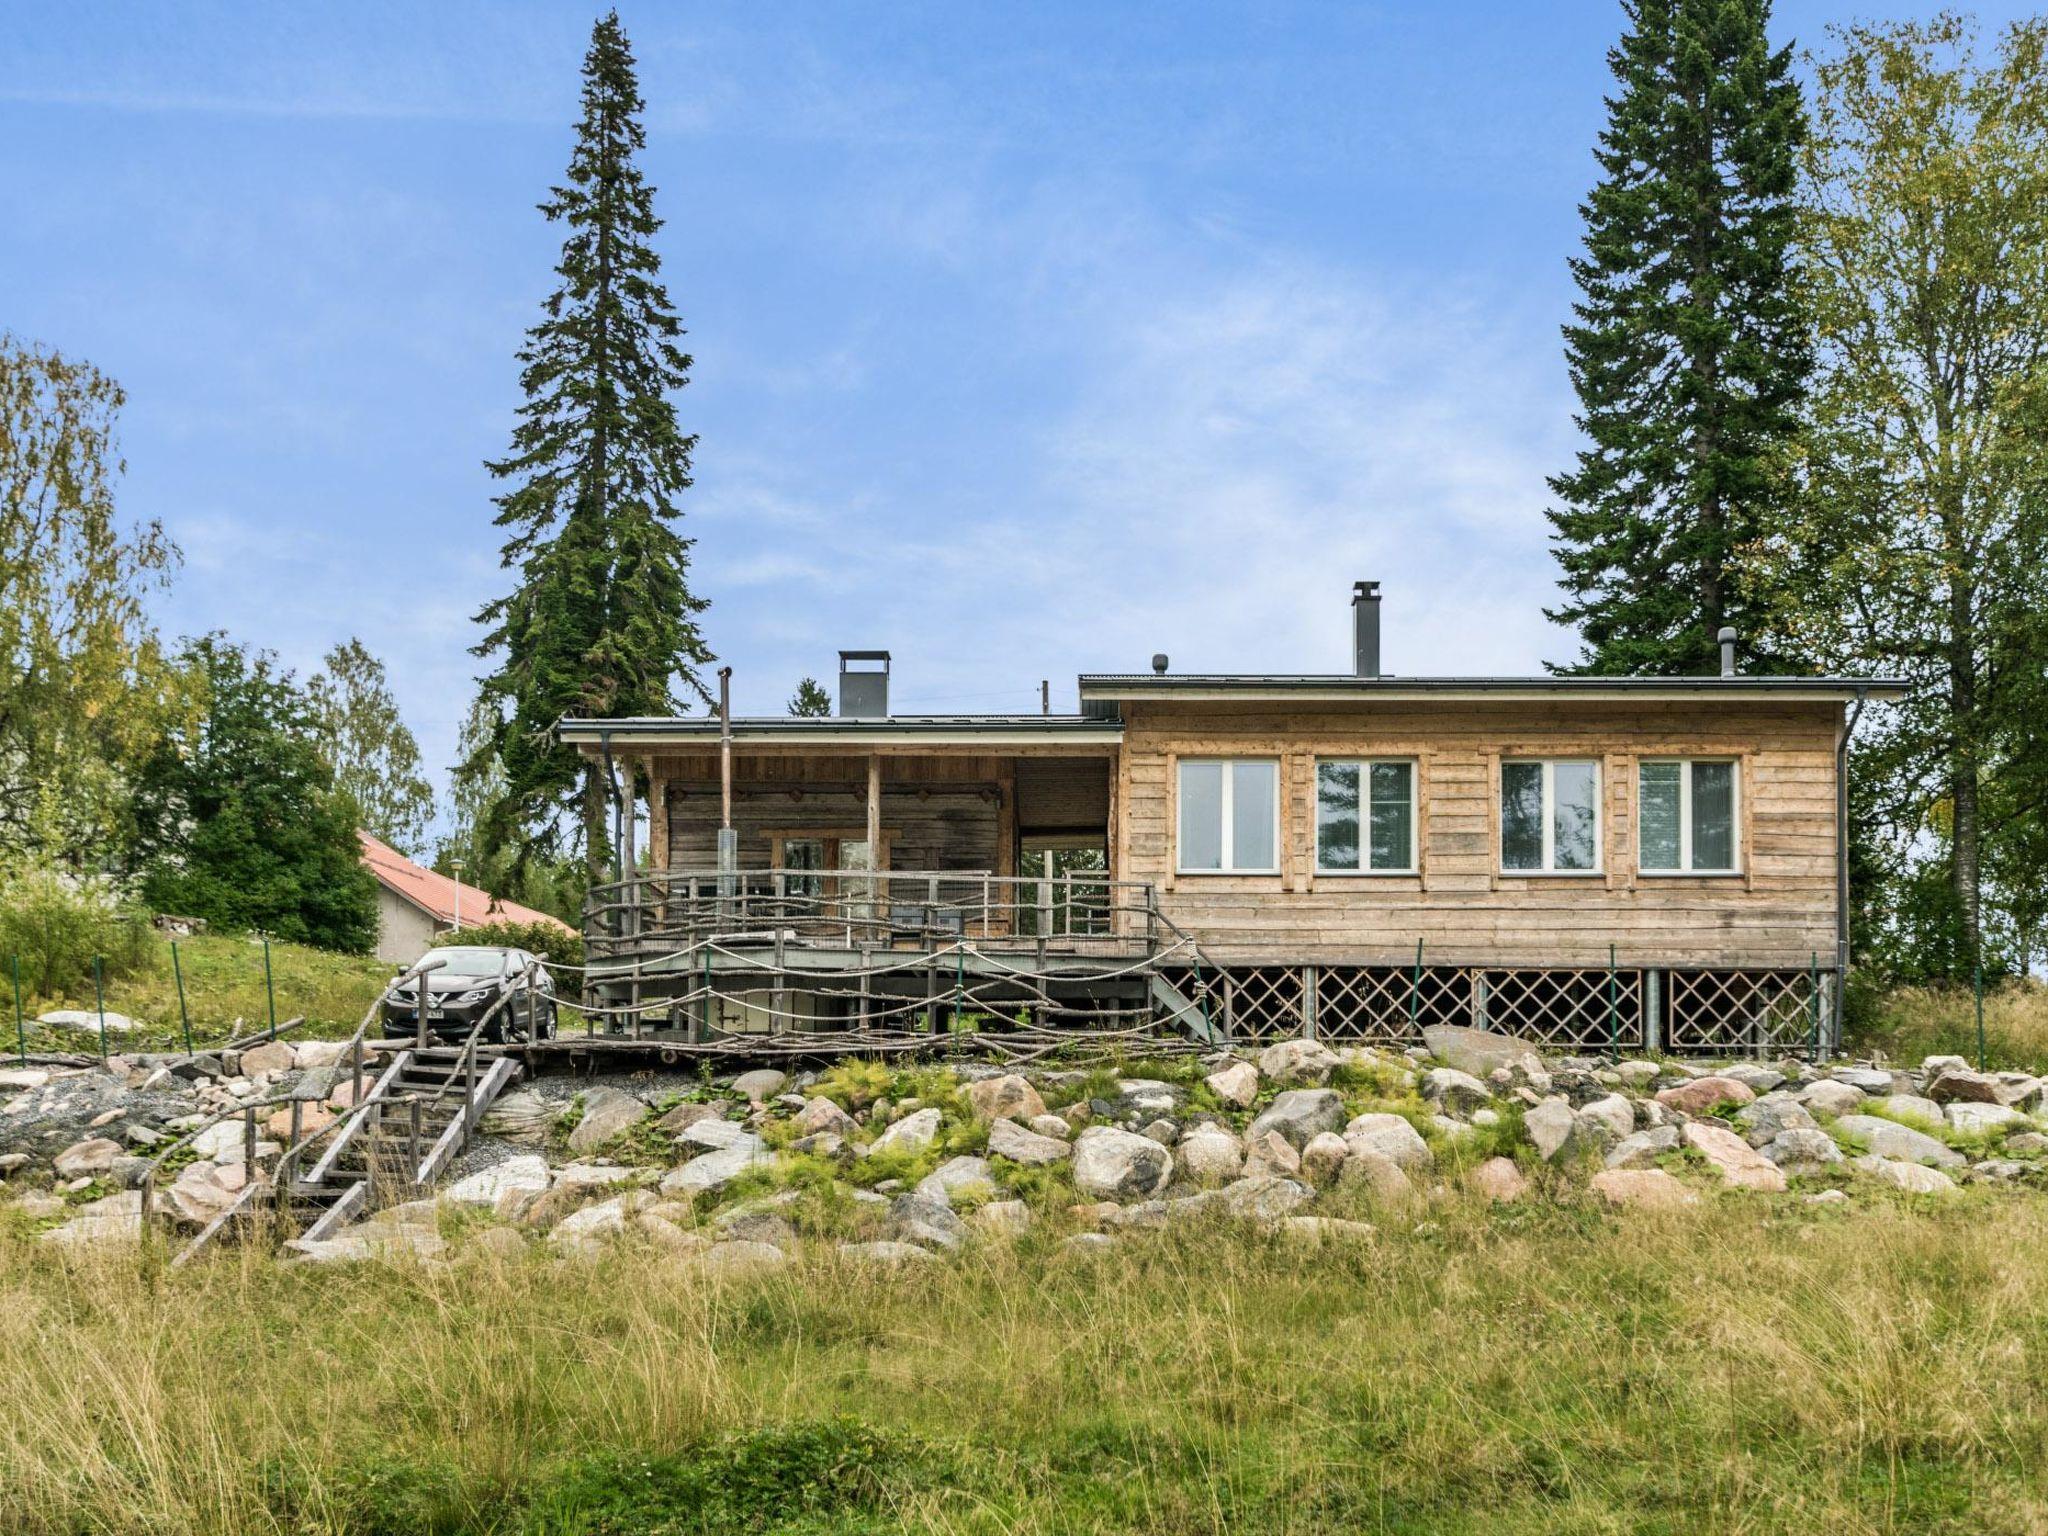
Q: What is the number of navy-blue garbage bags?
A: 0